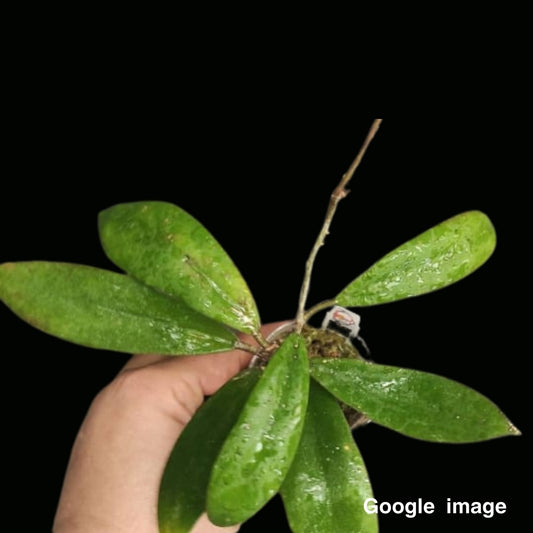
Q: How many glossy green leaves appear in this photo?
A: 7